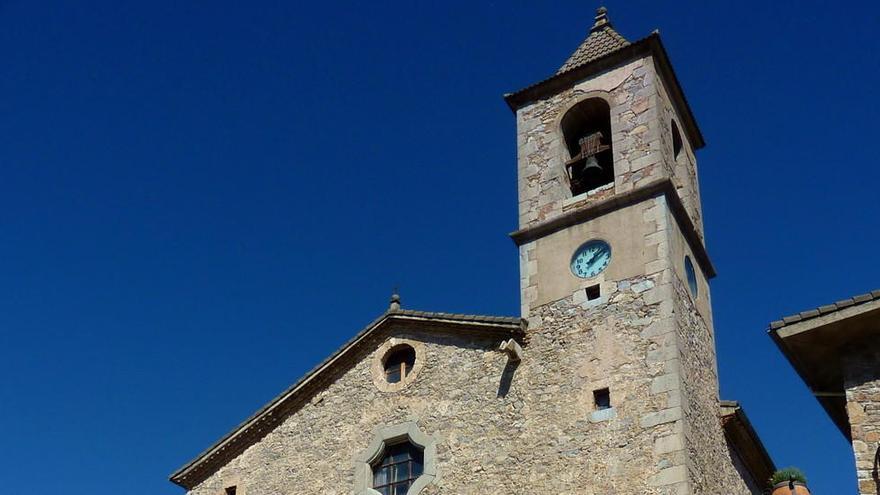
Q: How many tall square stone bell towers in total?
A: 1